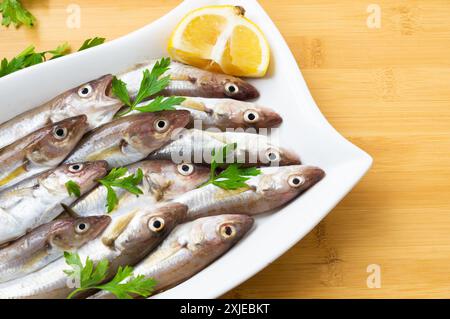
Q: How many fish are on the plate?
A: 12